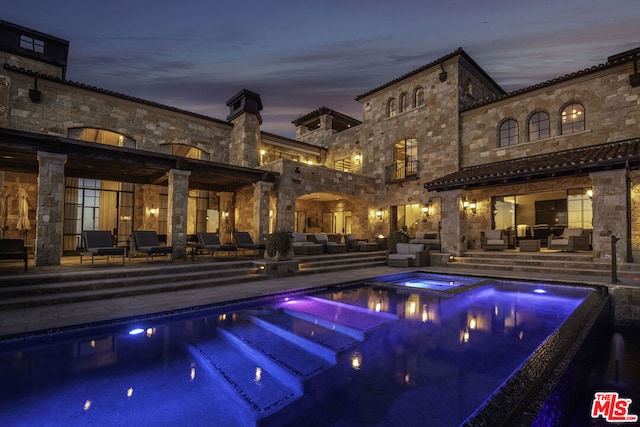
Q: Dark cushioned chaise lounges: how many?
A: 4